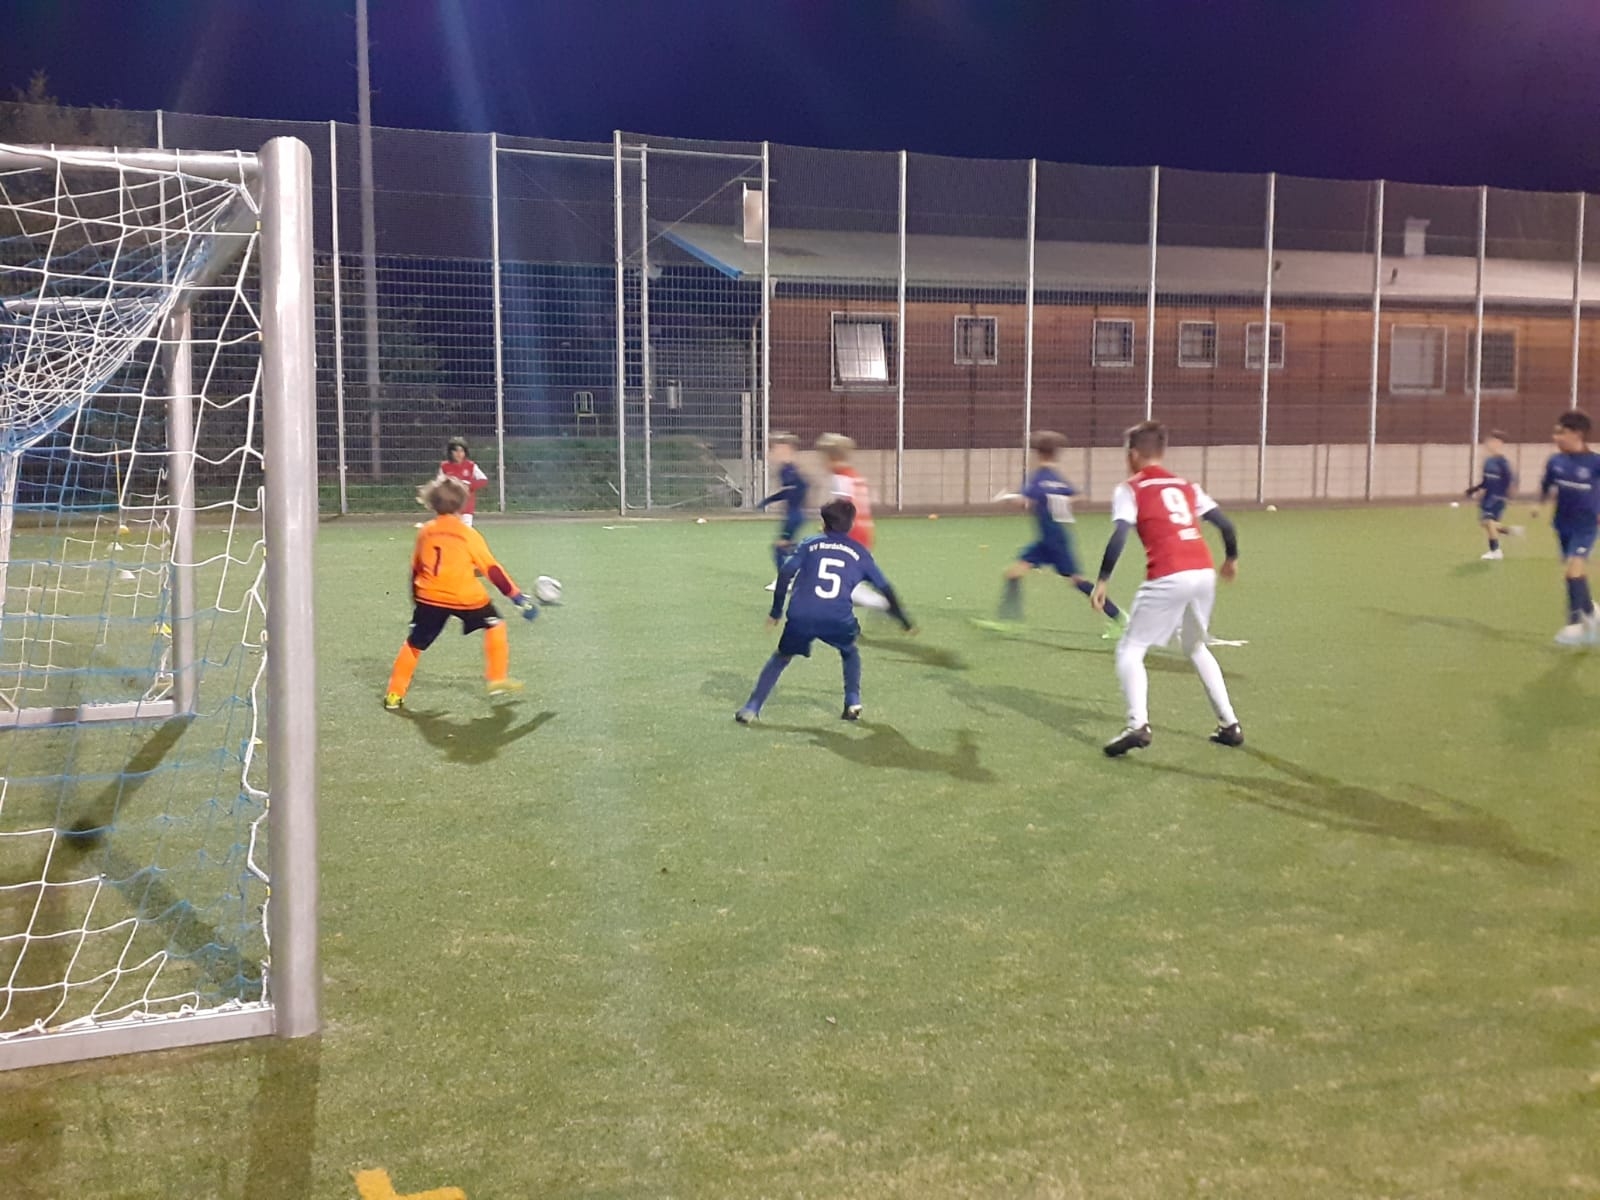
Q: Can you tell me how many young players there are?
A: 9